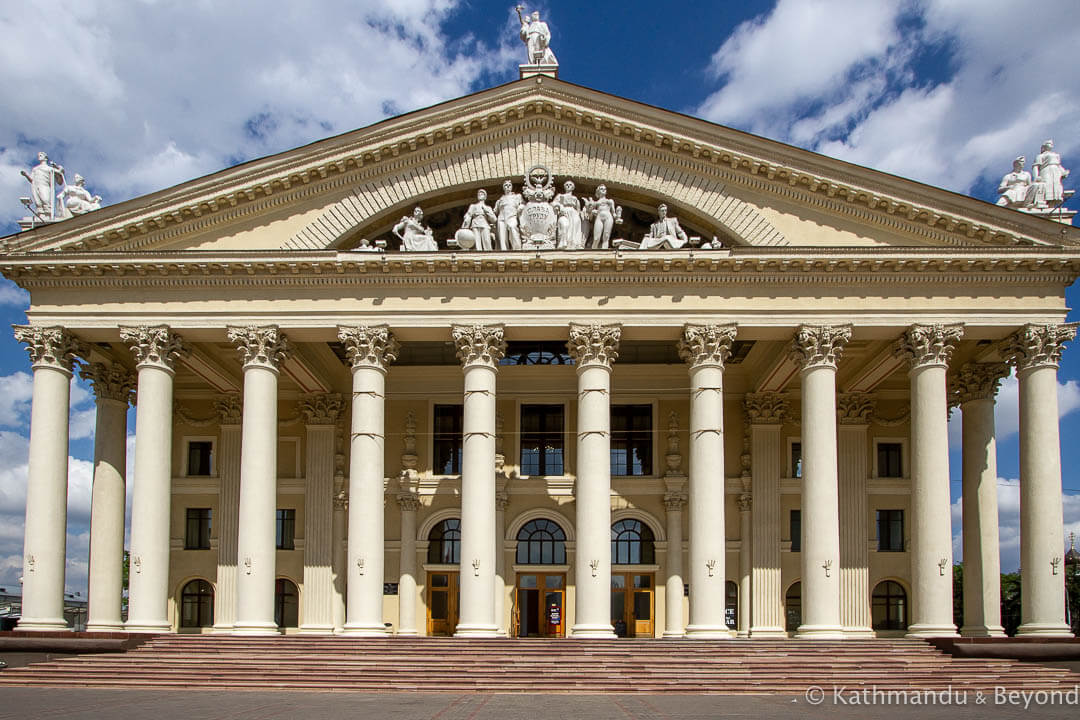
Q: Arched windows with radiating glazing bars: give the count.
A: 3